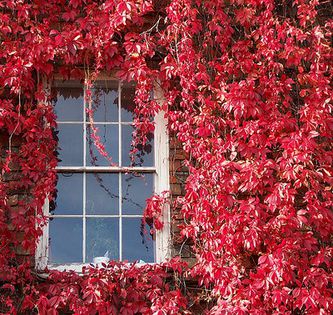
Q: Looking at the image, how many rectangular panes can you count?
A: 12